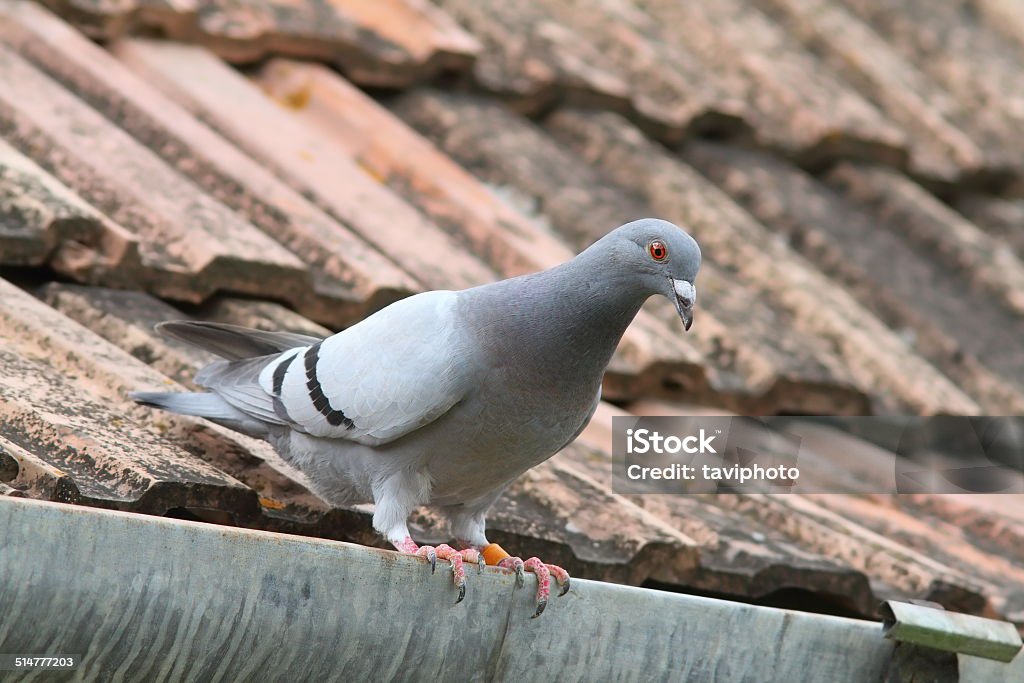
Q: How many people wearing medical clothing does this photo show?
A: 0